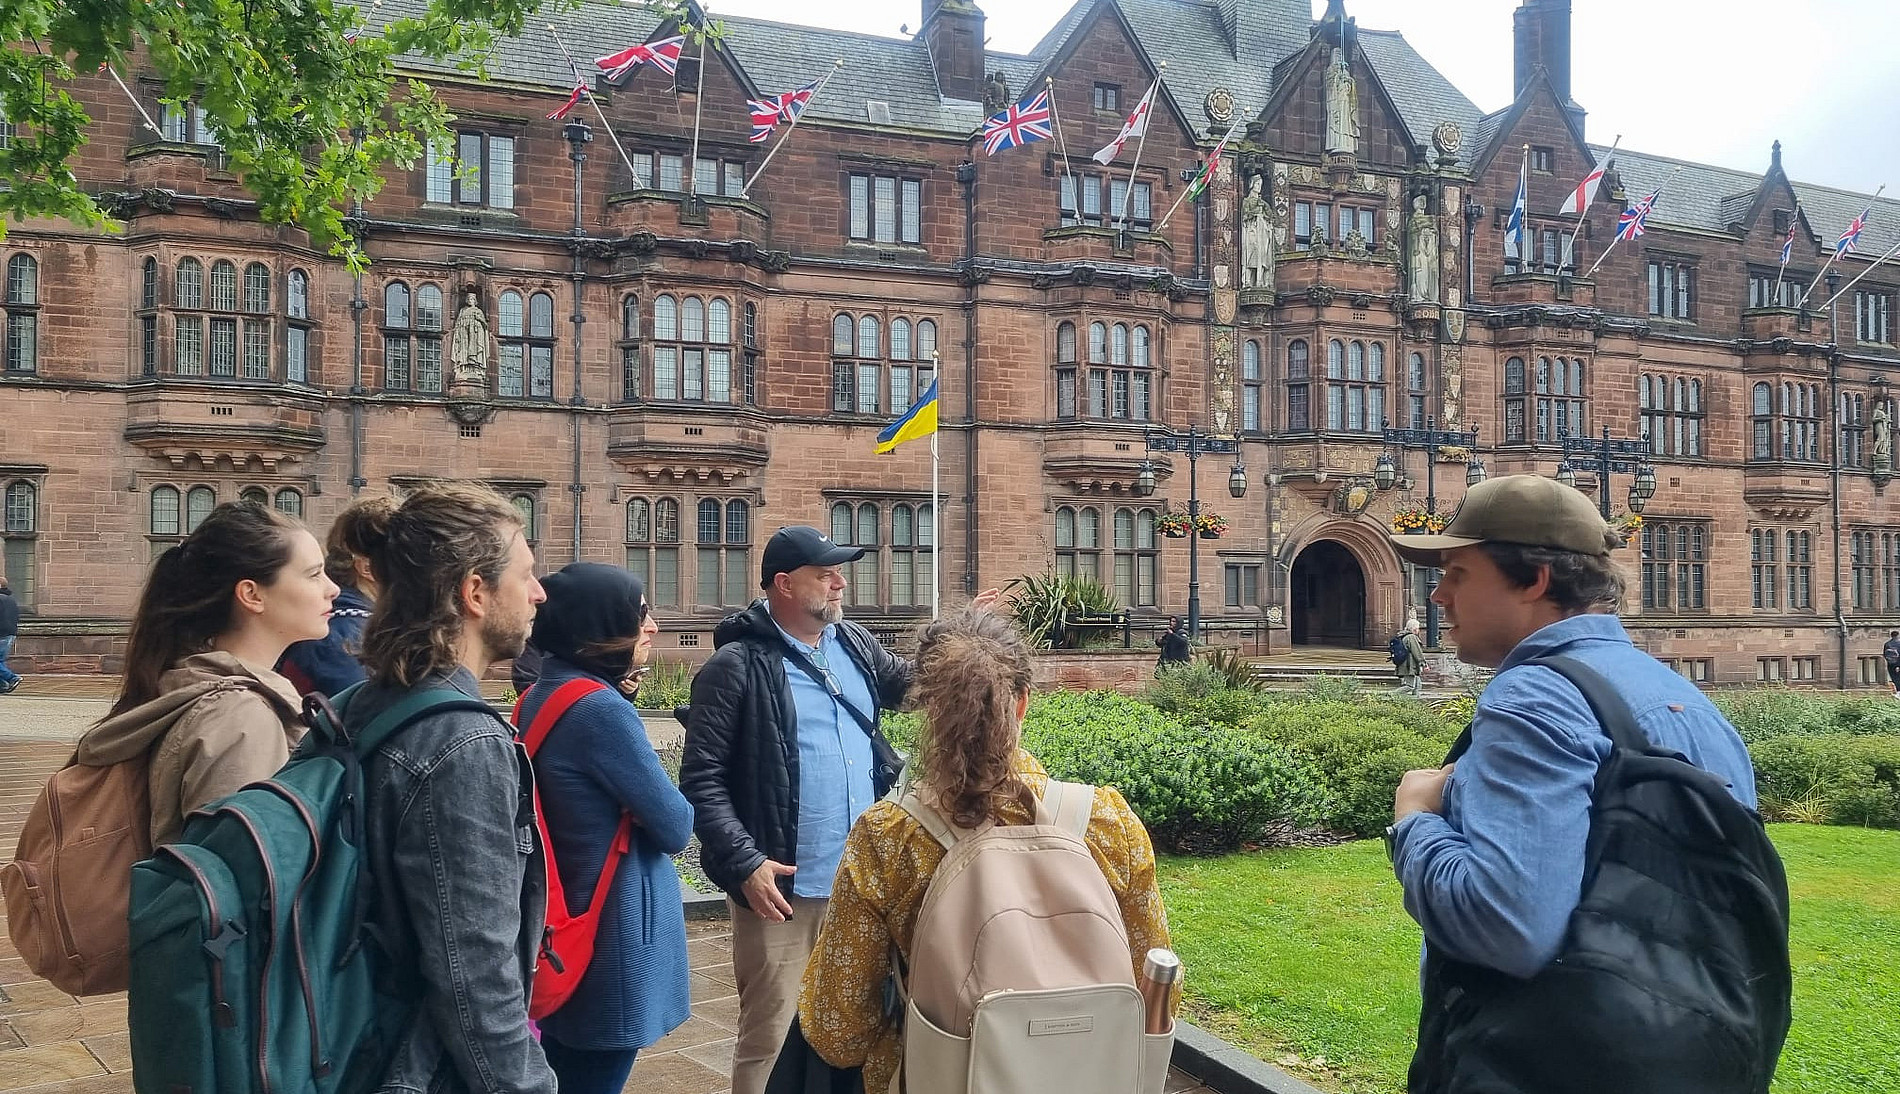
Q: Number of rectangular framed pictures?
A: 0